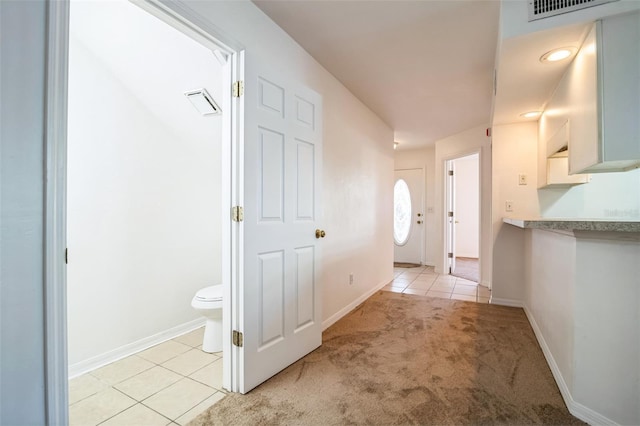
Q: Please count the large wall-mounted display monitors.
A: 0